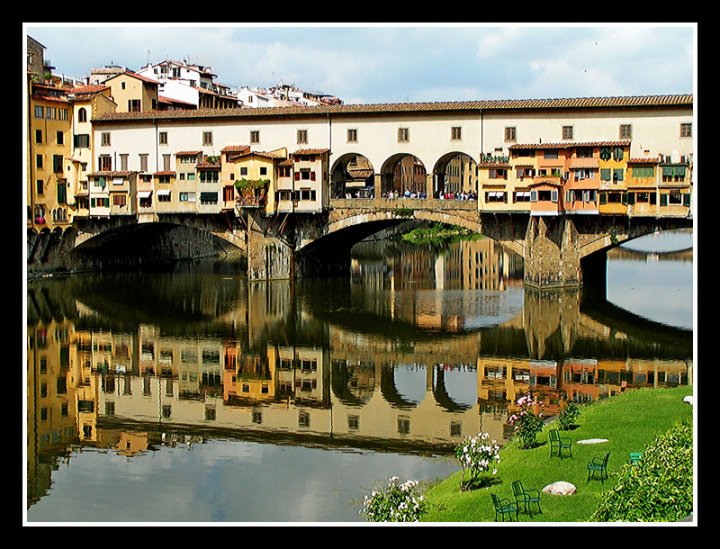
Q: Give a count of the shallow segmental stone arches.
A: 3